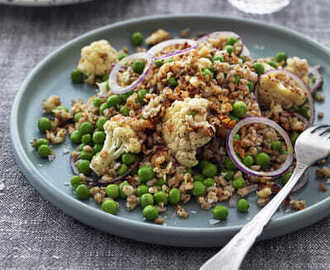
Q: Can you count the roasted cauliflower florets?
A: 5